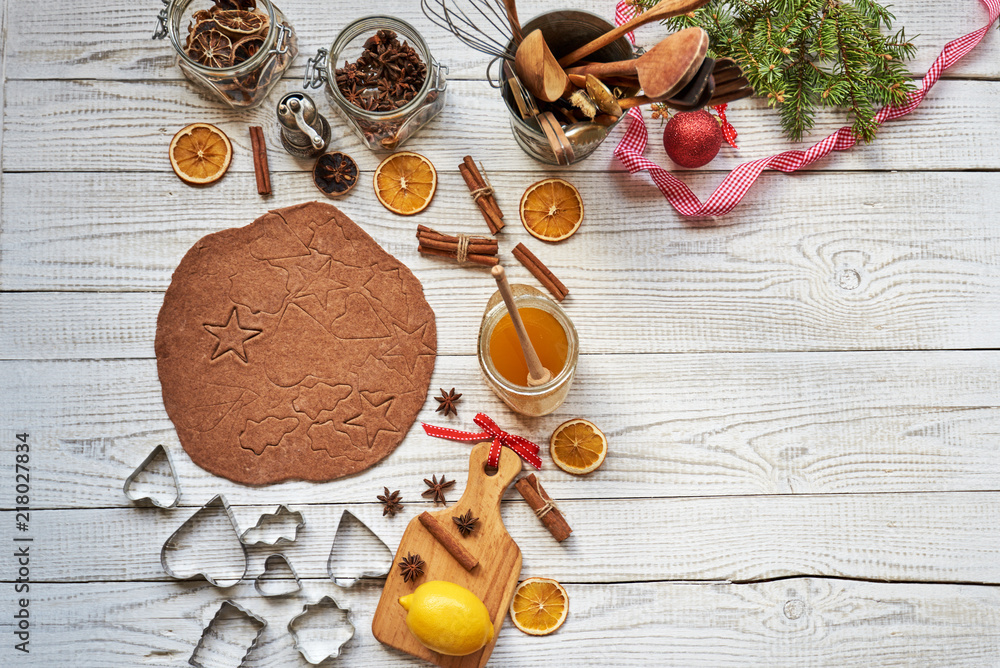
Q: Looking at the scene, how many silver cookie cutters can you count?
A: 7